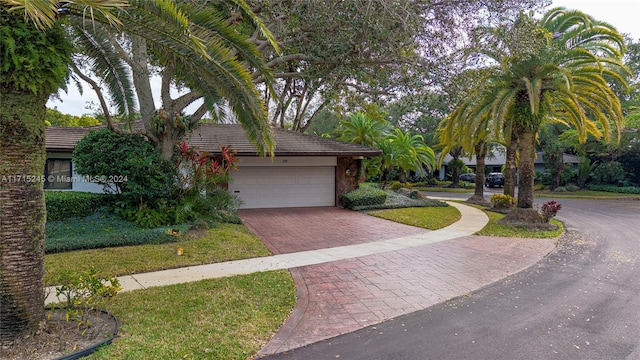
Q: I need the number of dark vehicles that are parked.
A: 2